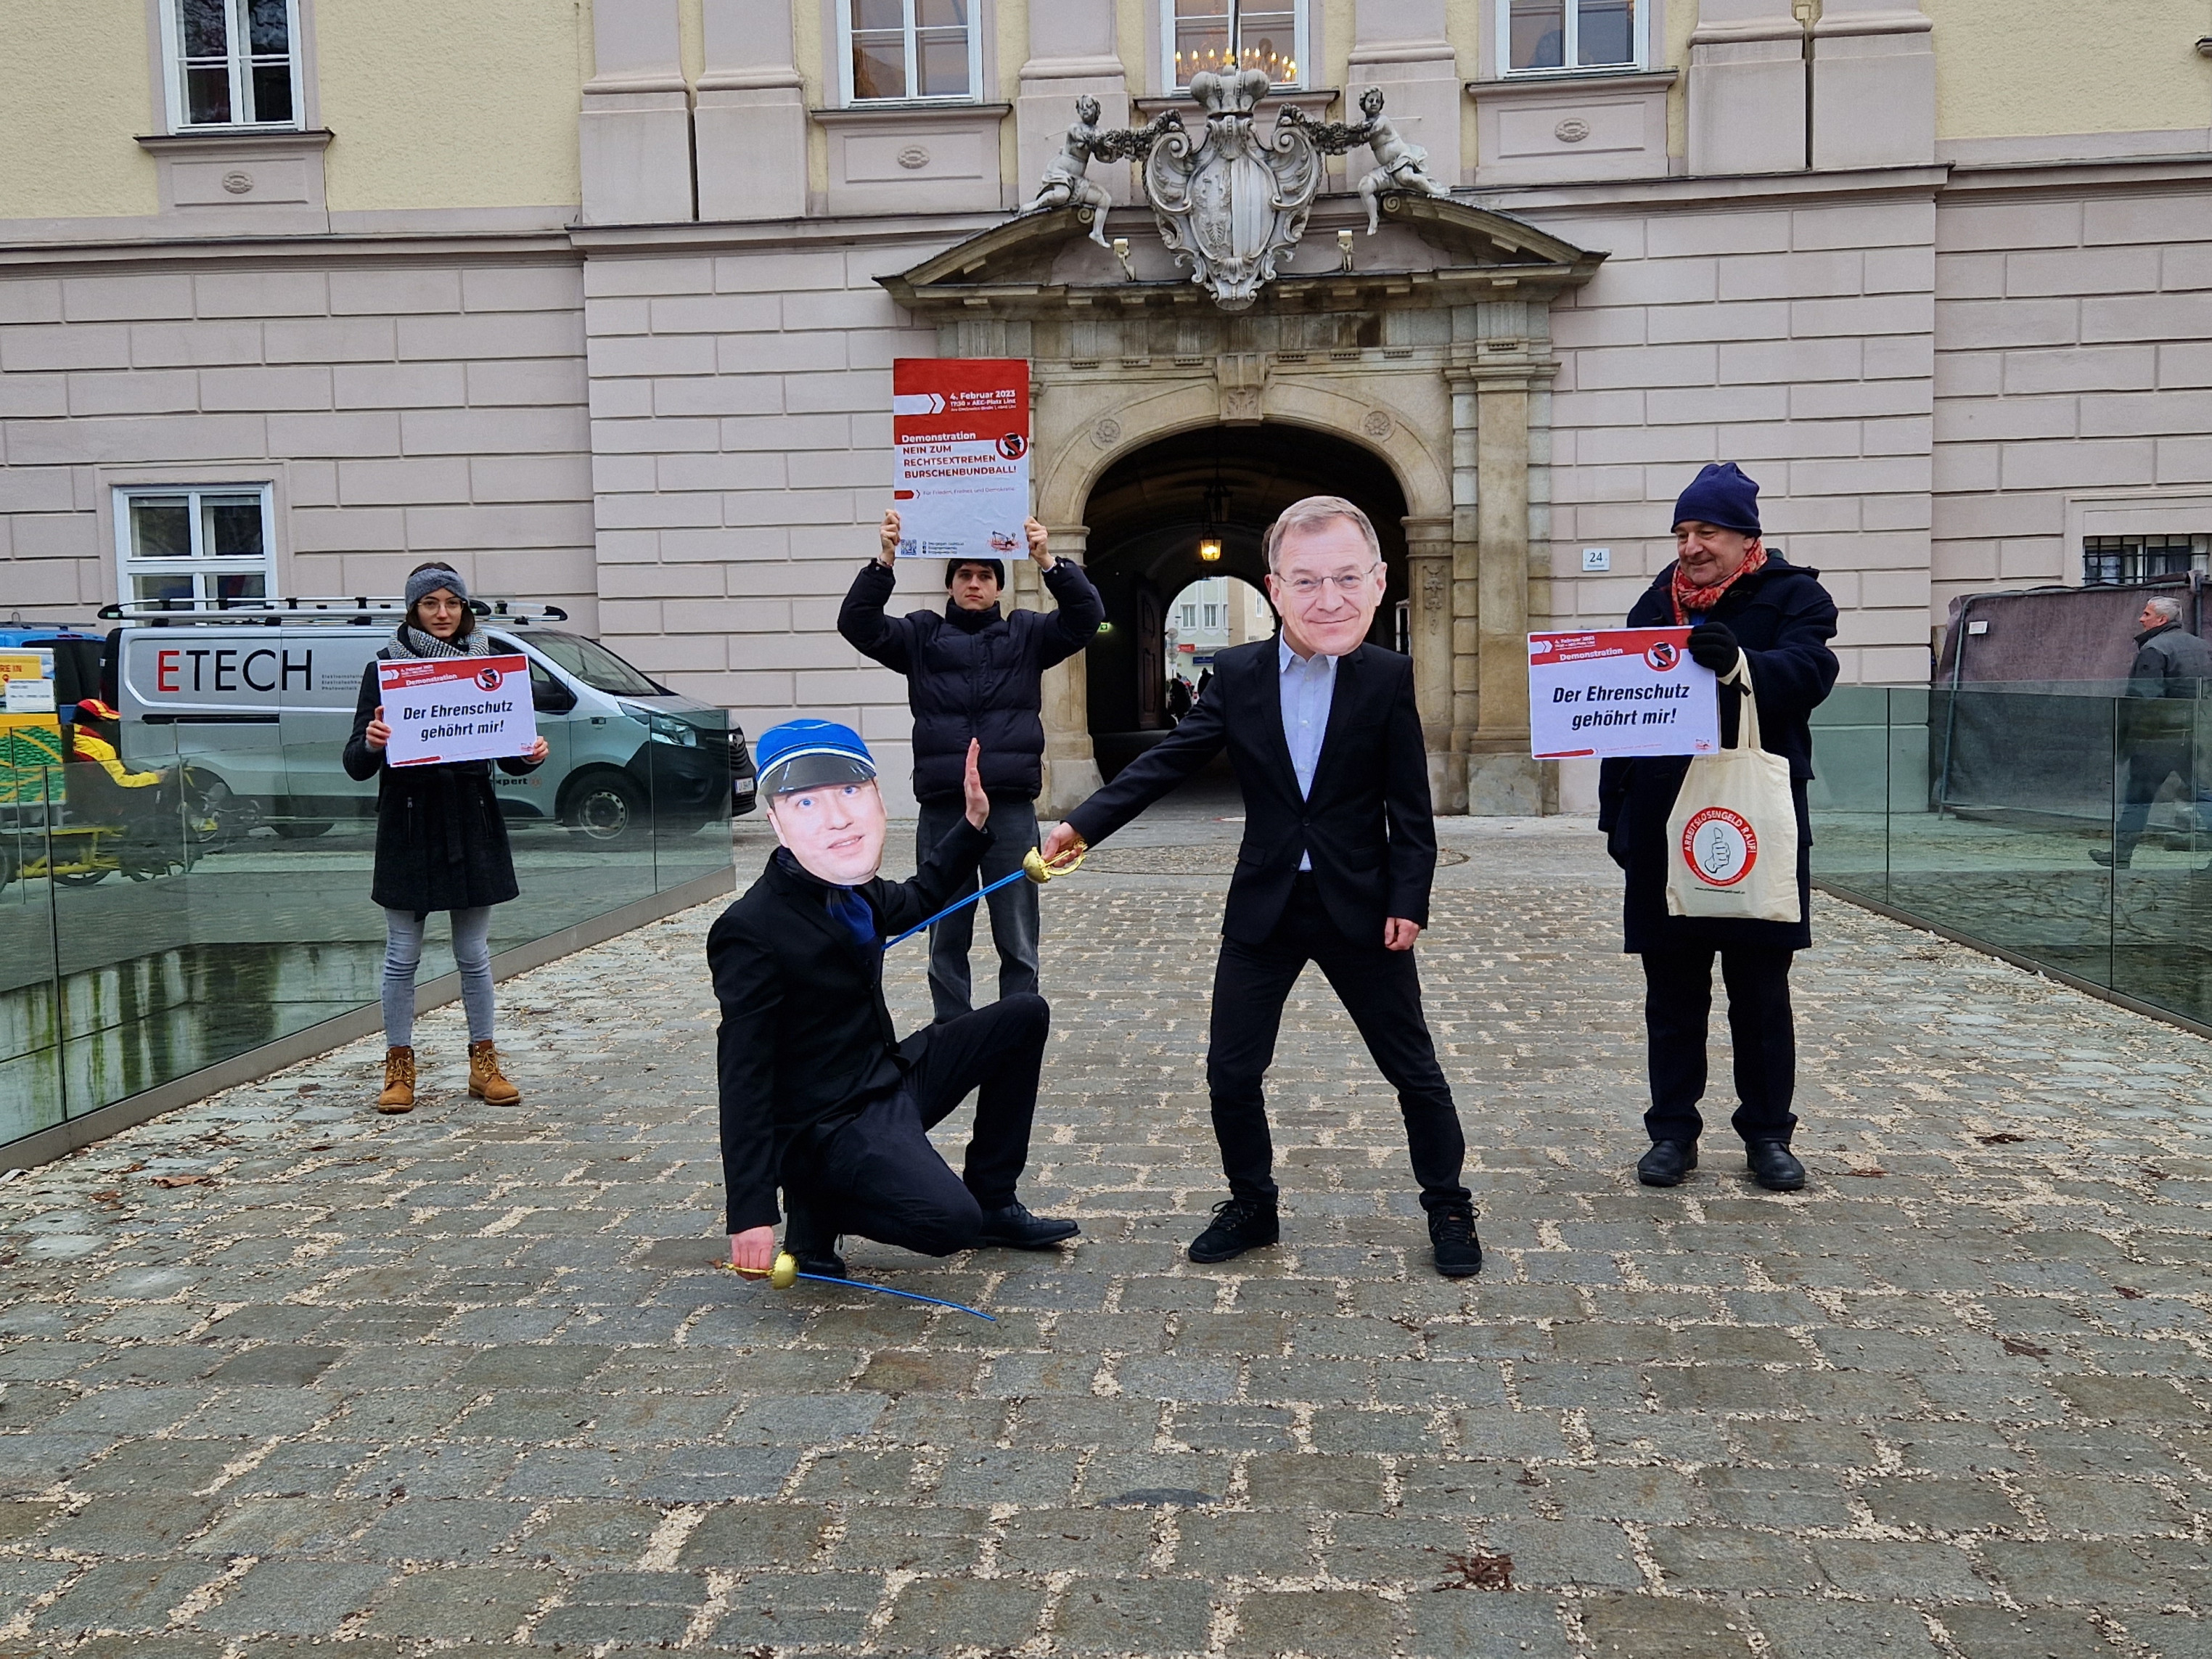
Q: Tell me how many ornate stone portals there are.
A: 1